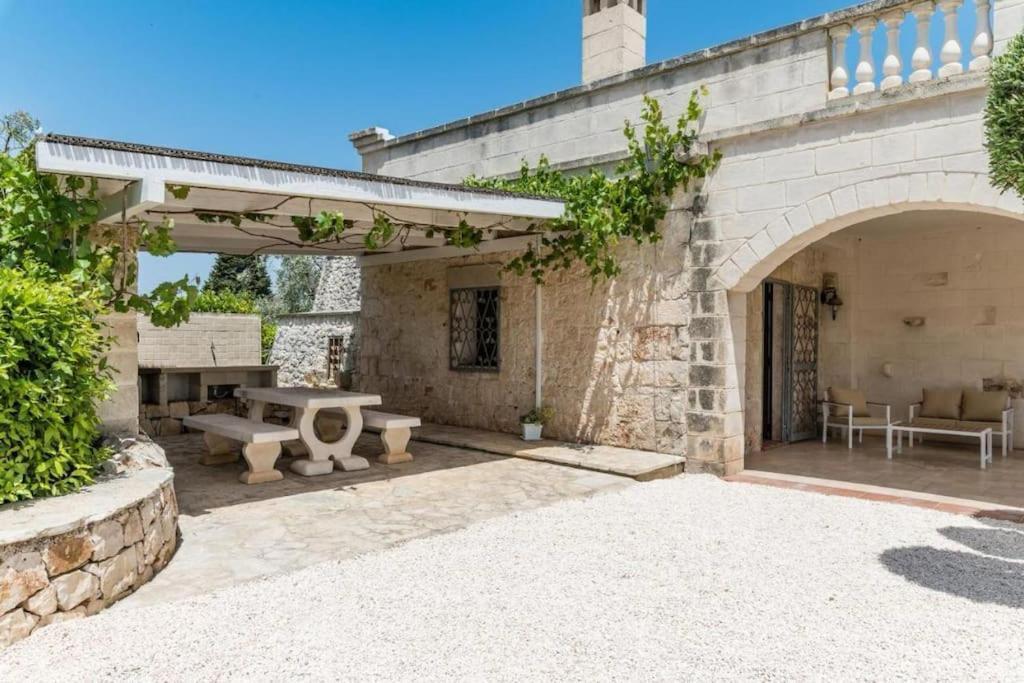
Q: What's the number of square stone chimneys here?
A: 1